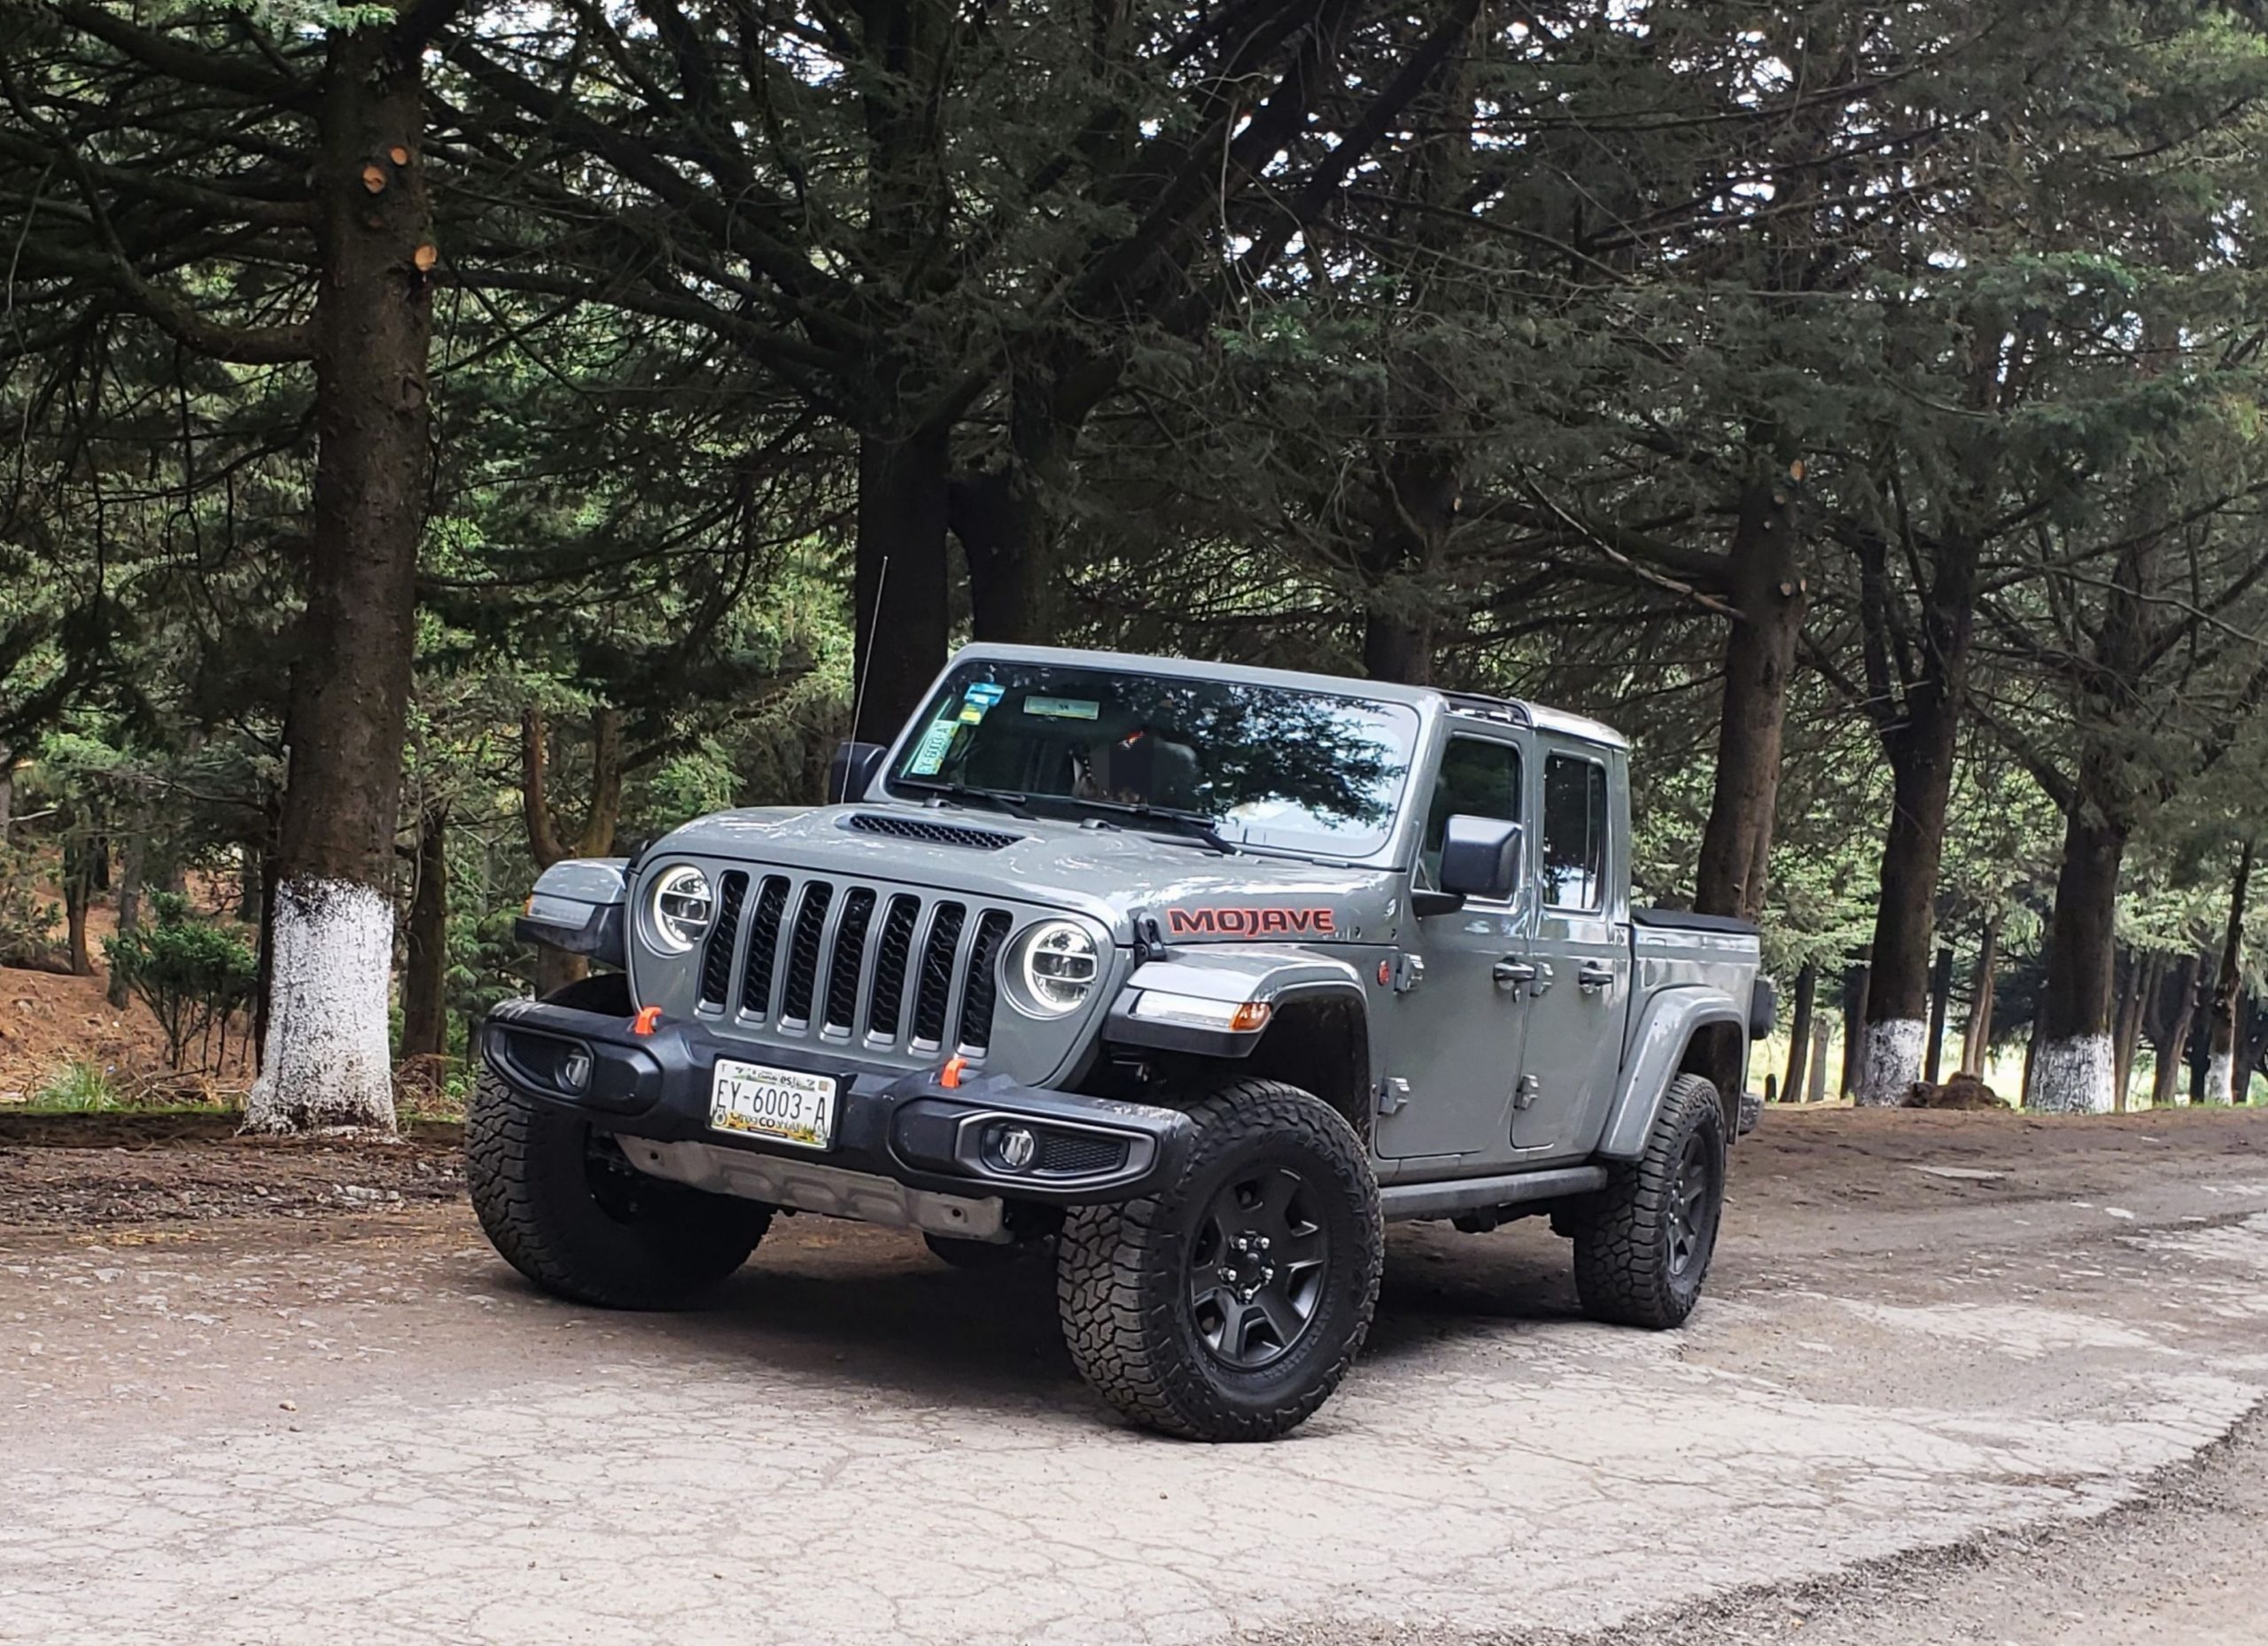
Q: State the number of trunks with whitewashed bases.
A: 4